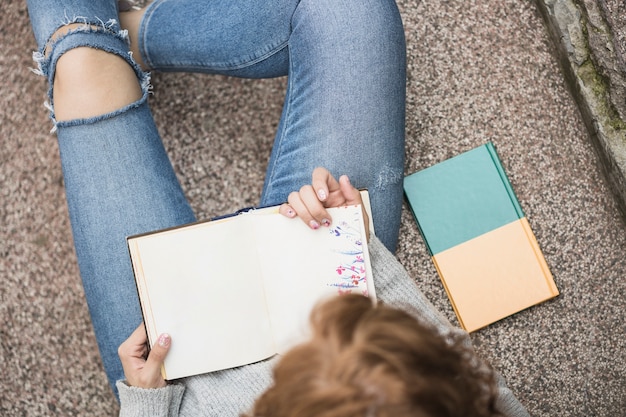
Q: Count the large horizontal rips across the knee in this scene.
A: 2